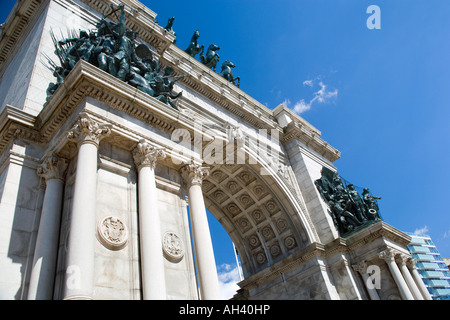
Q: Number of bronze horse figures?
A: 4